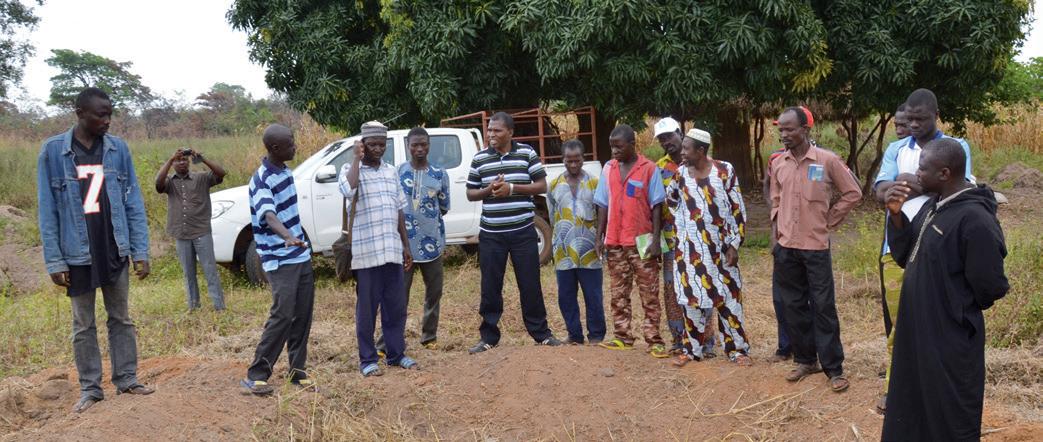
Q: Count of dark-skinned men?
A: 15